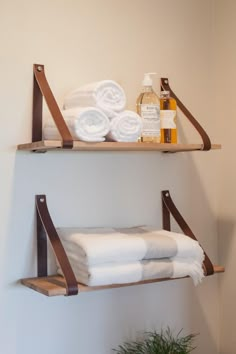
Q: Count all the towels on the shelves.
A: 5